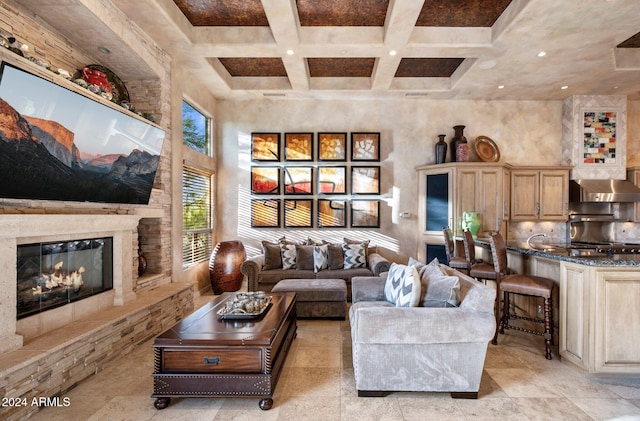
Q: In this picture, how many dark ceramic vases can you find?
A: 2